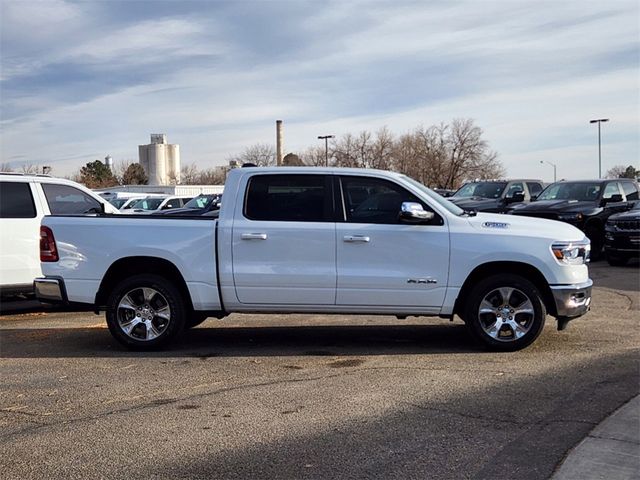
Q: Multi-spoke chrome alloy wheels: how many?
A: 2